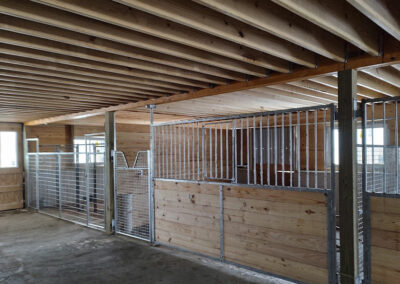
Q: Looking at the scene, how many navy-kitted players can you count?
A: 0